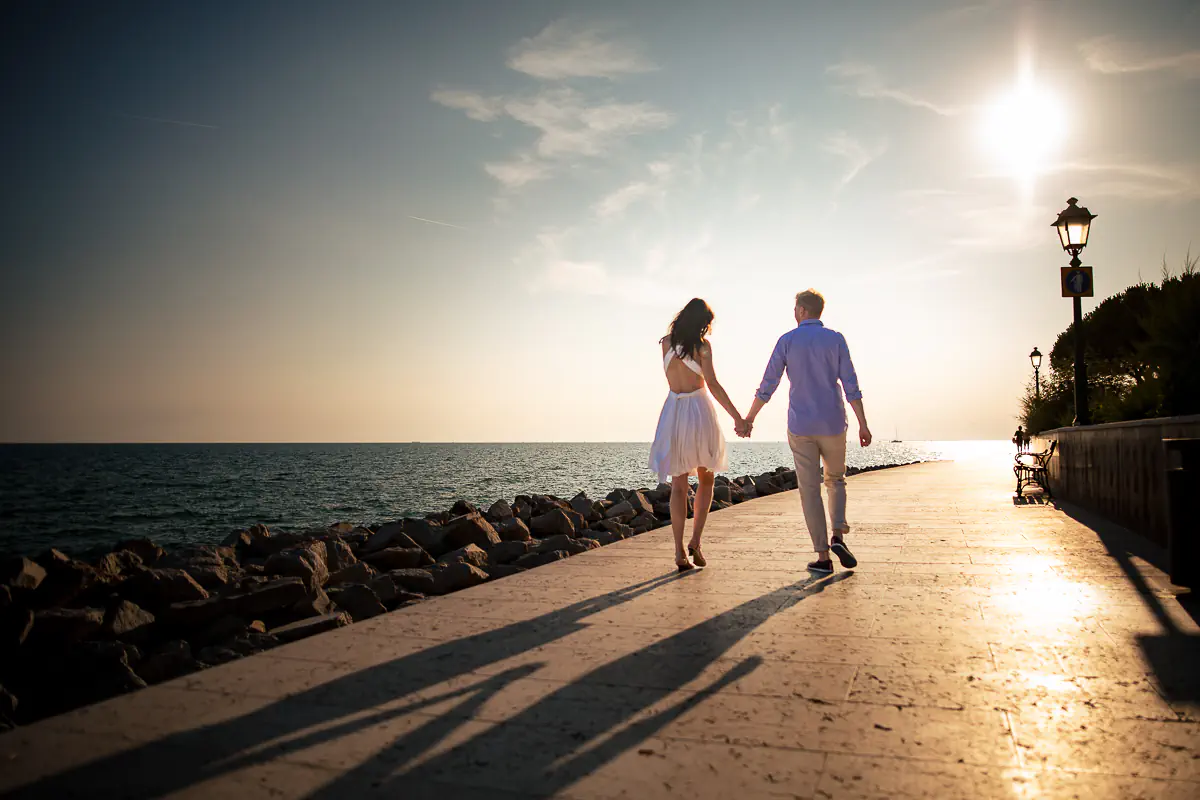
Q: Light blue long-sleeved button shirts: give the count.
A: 1